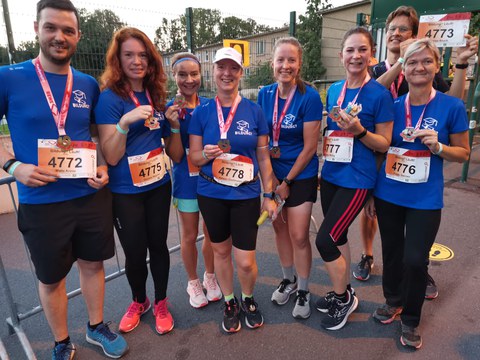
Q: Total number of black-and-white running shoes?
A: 2